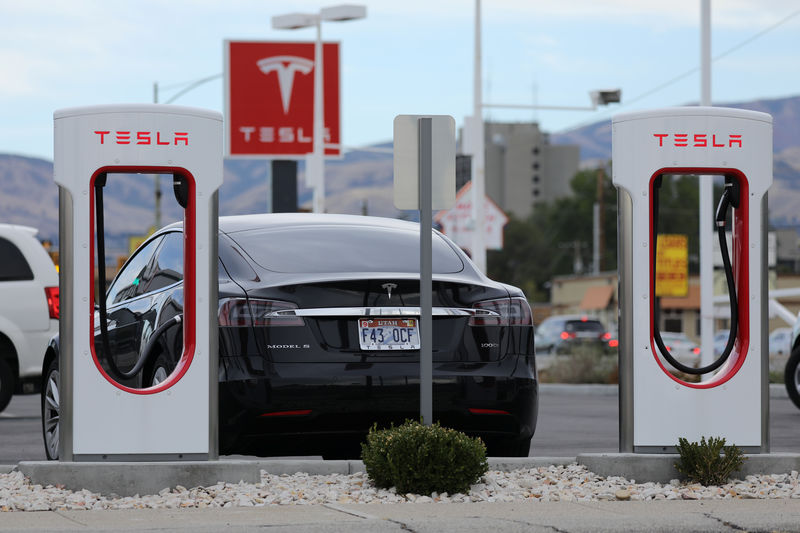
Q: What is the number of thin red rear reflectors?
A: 2